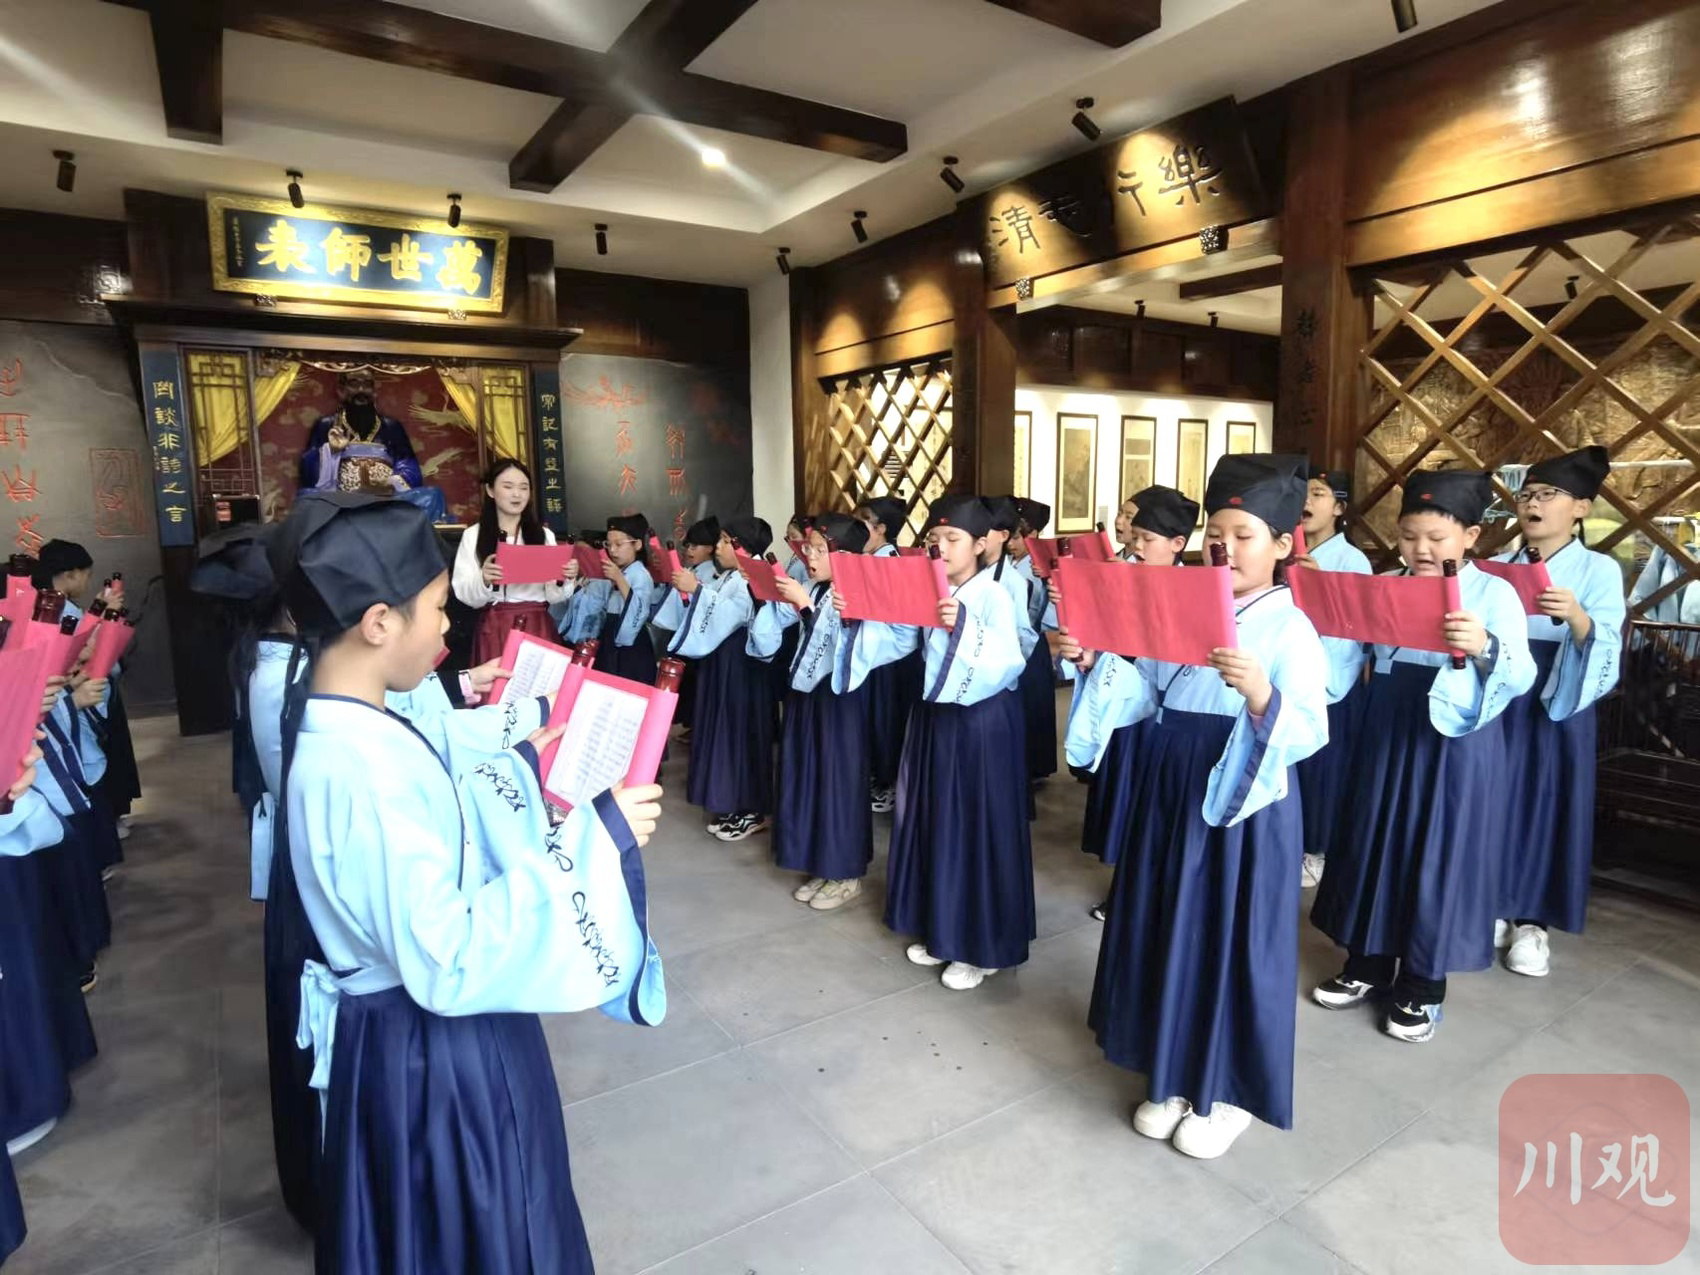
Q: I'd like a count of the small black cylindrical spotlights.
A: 12